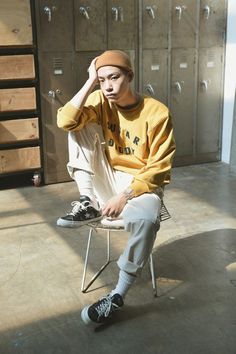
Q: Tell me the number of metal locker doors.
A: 12